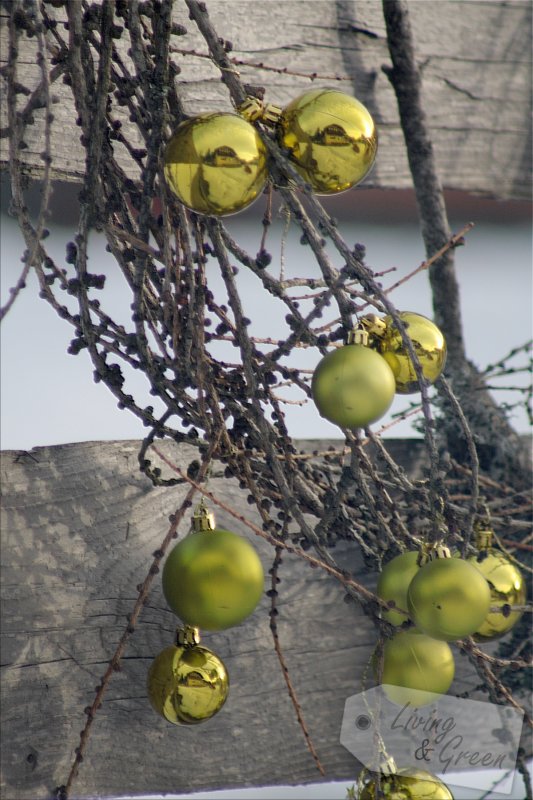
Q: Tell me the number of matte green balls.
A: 5